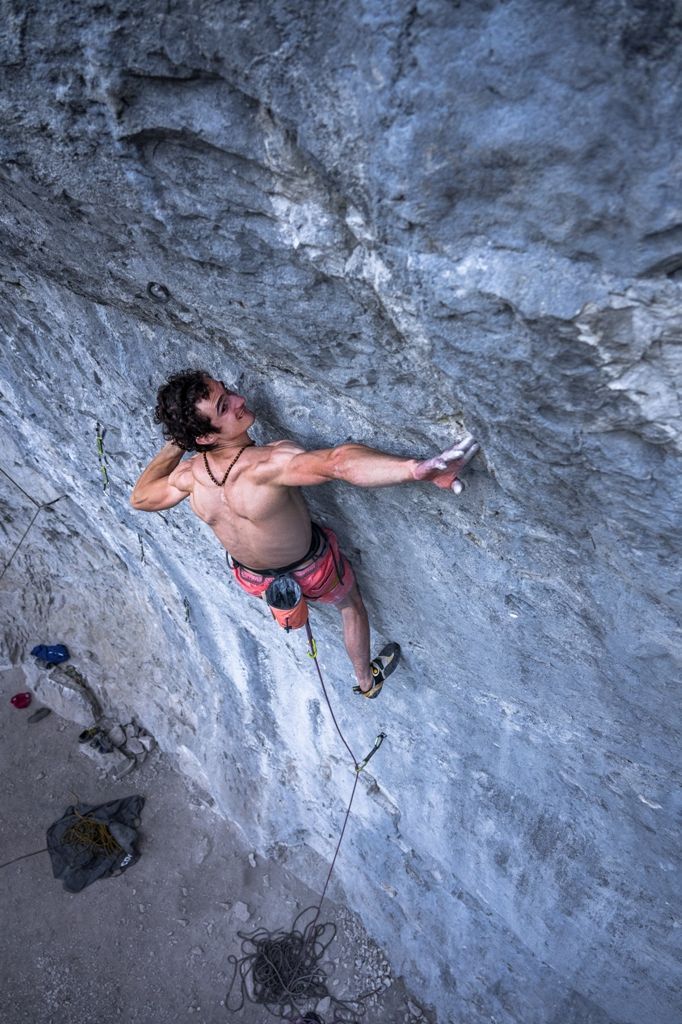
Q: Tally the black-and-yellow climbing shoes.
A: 1